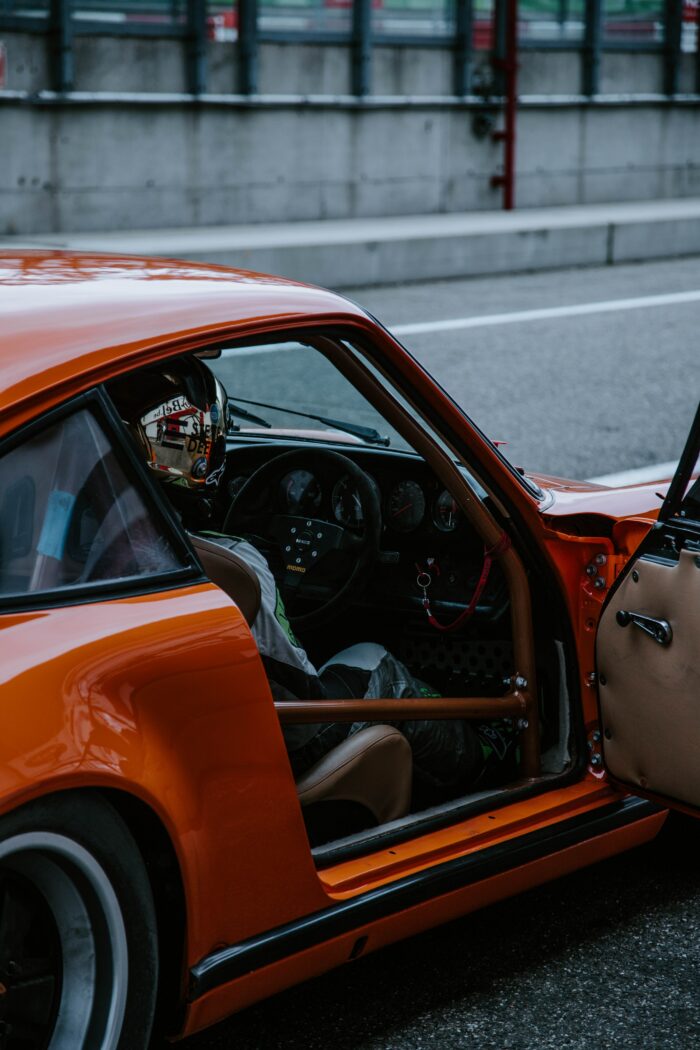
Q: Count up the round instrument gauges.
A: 5